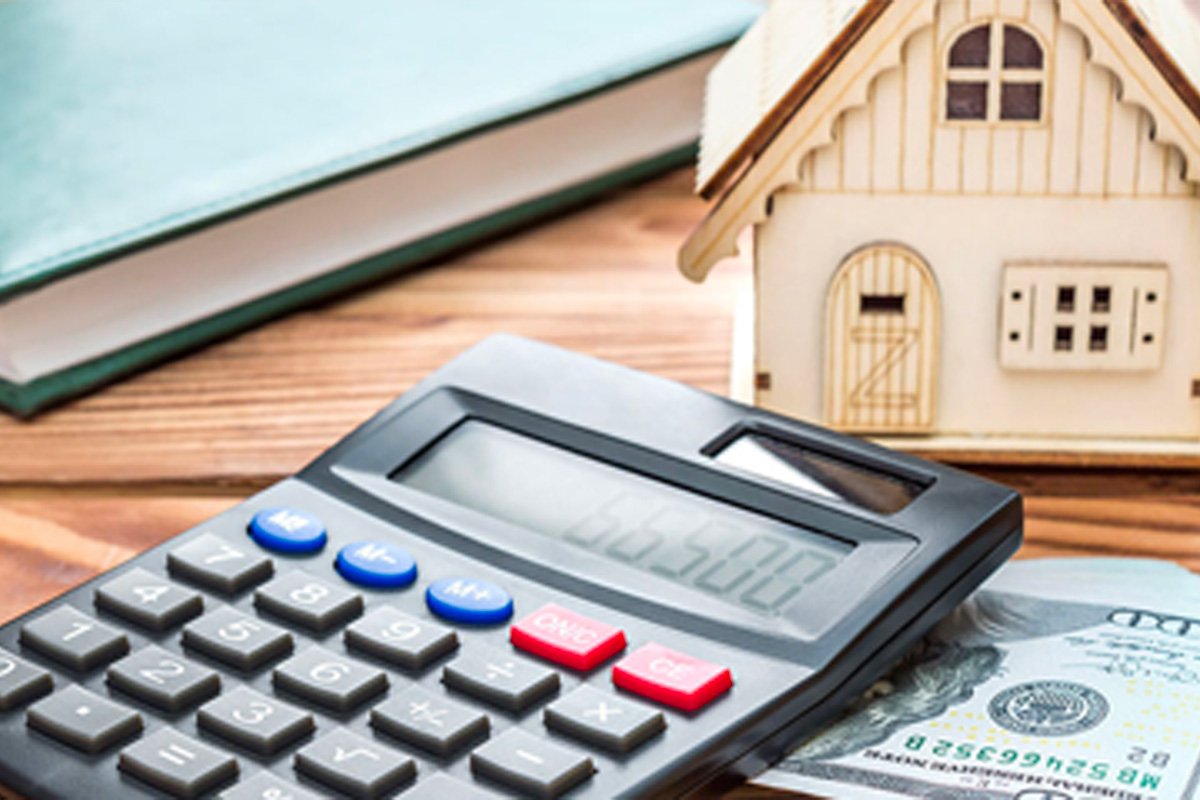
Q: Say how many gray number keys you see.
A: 10